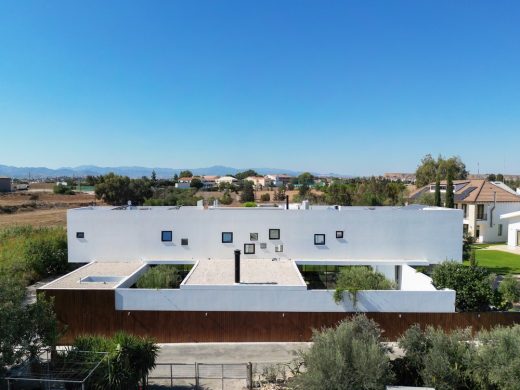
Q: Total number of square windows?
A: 11